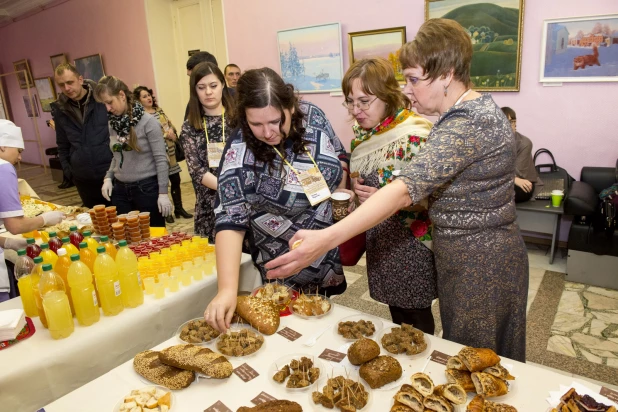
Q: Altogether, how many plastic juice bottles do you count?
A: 15